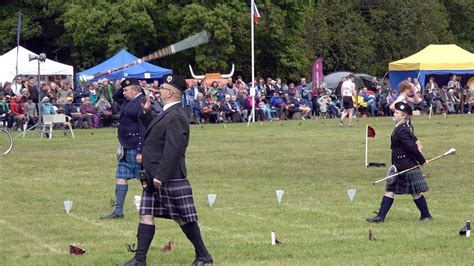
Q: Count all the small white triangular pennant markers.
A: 5